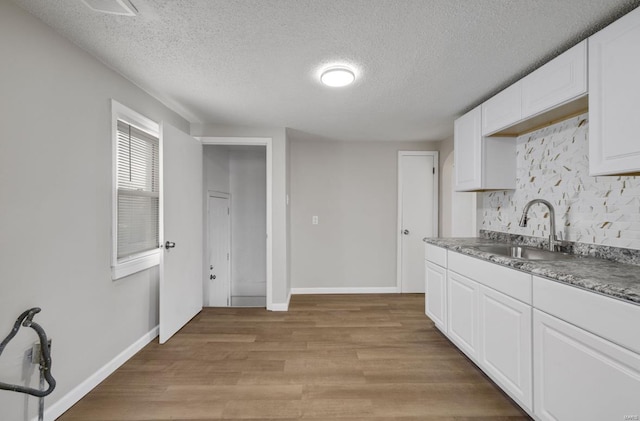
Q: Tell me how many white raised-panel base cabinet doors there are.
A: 4